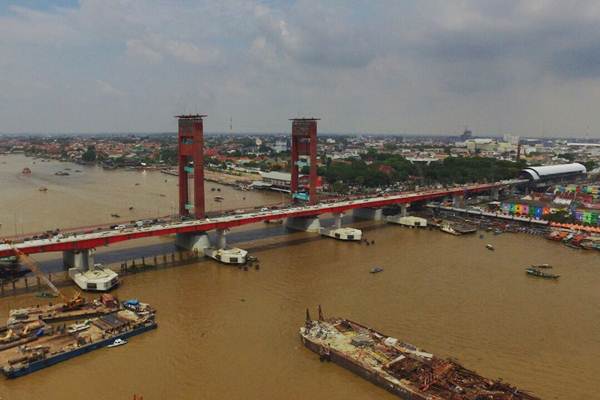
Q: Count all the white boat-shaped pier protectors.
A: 4